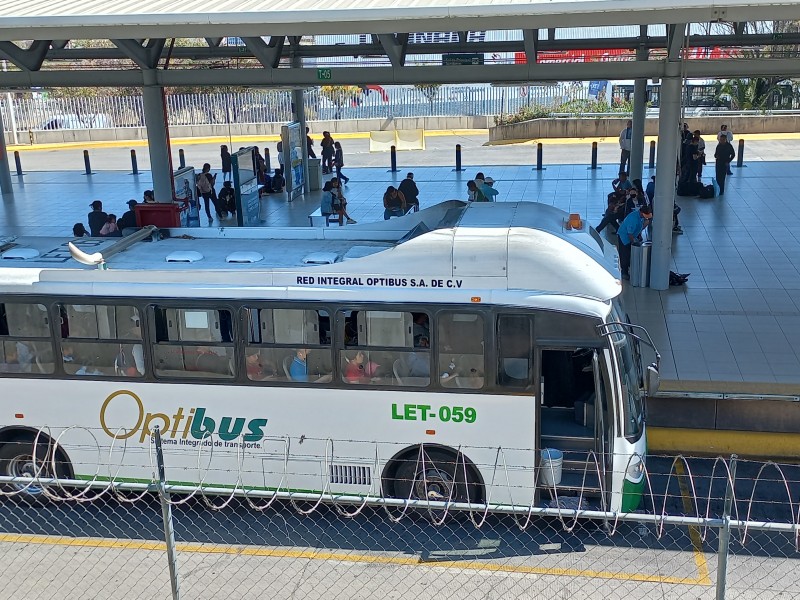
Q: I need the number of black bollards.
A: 11